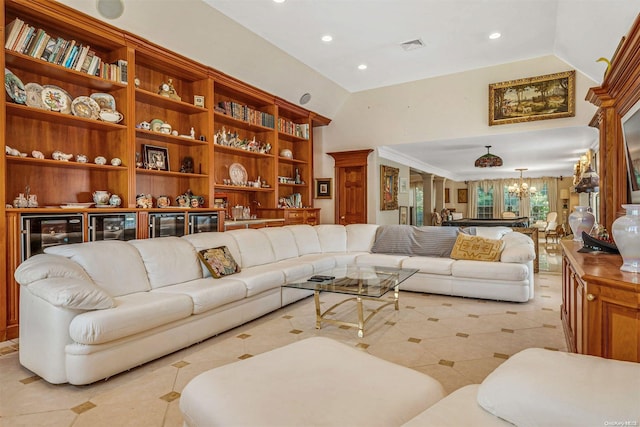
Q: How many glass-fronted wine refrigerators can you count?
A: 4